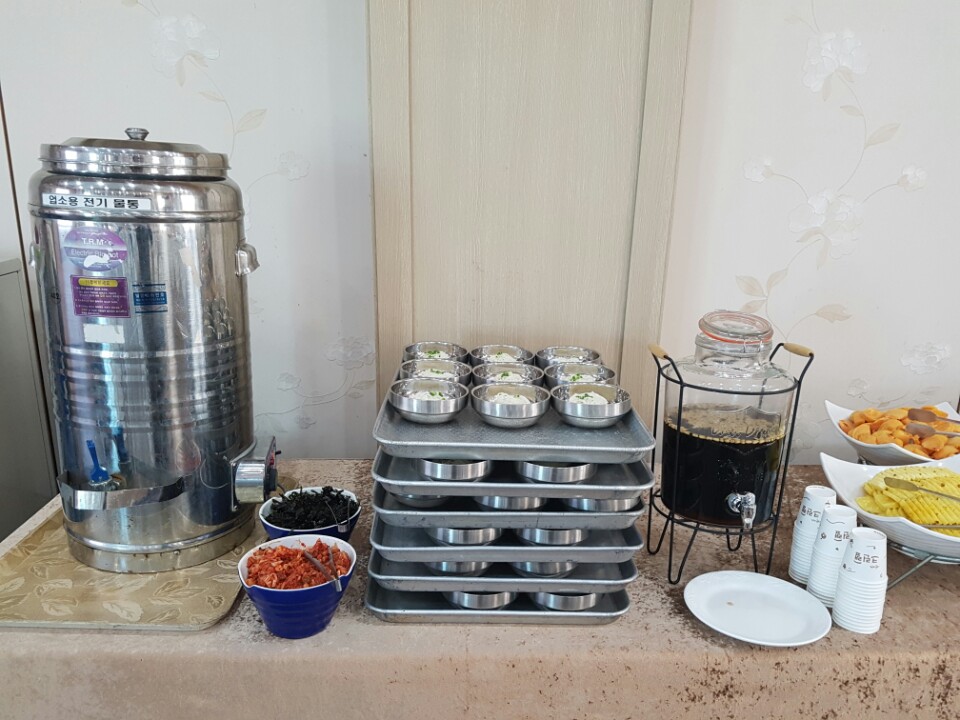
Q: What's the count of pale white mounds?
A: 9